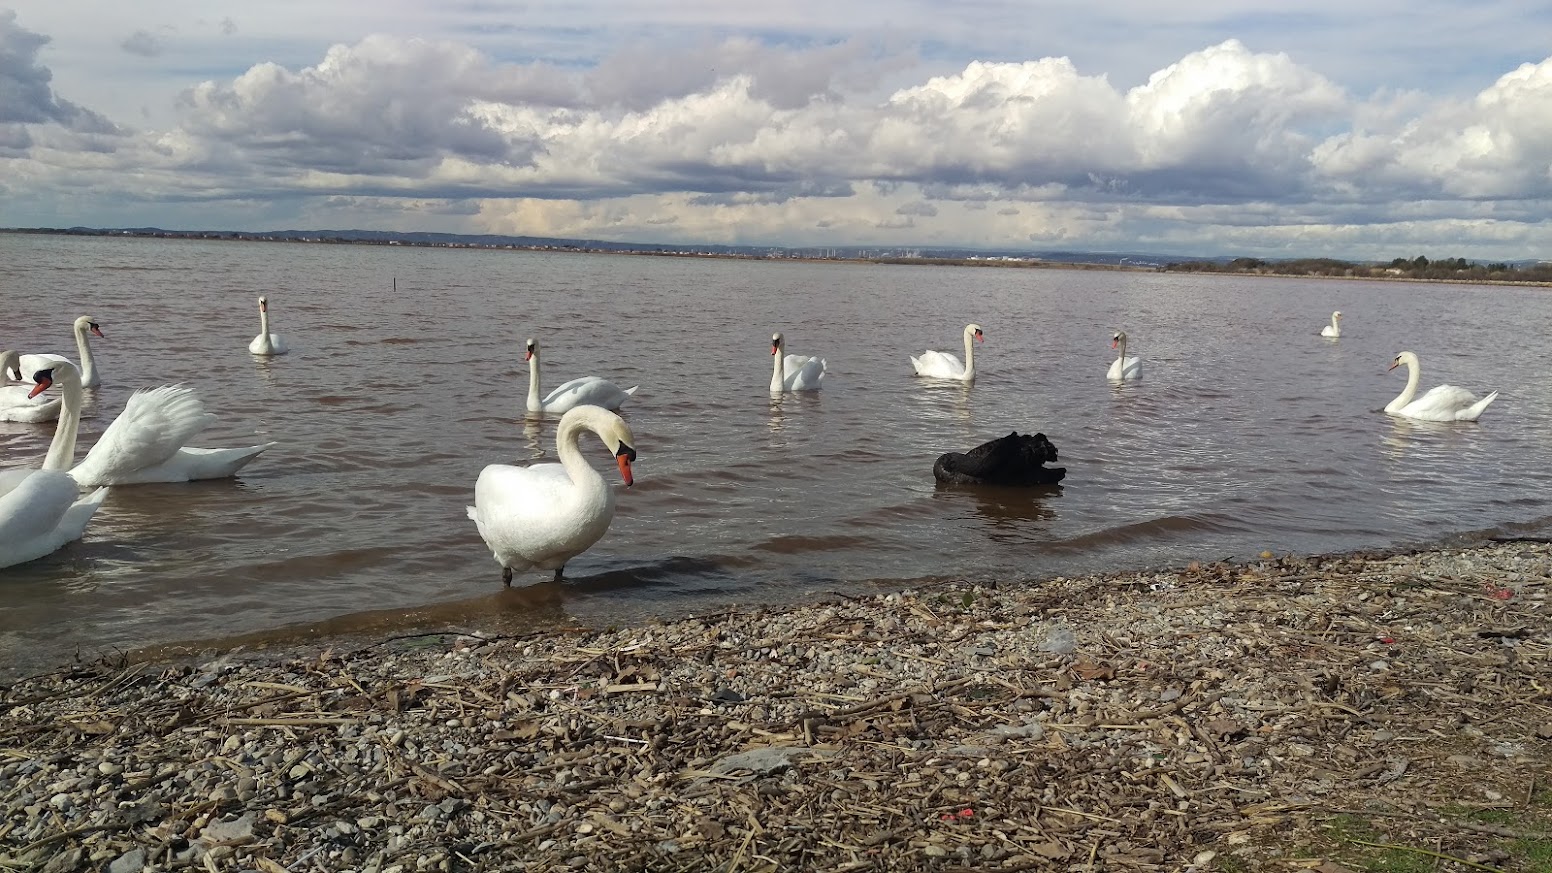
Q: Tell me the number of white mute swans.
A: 12